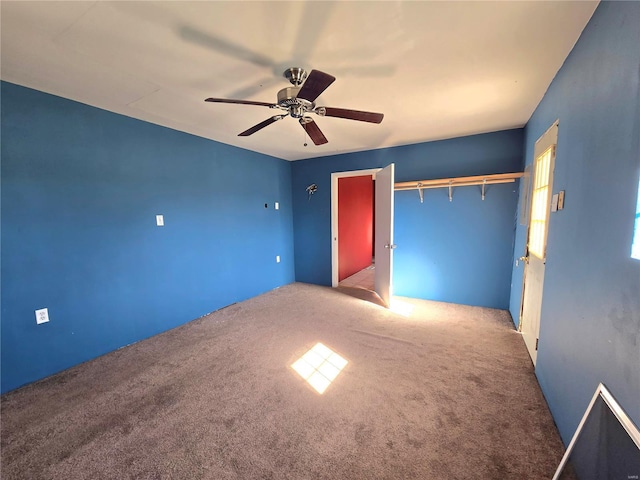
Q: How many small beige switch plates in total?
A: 2